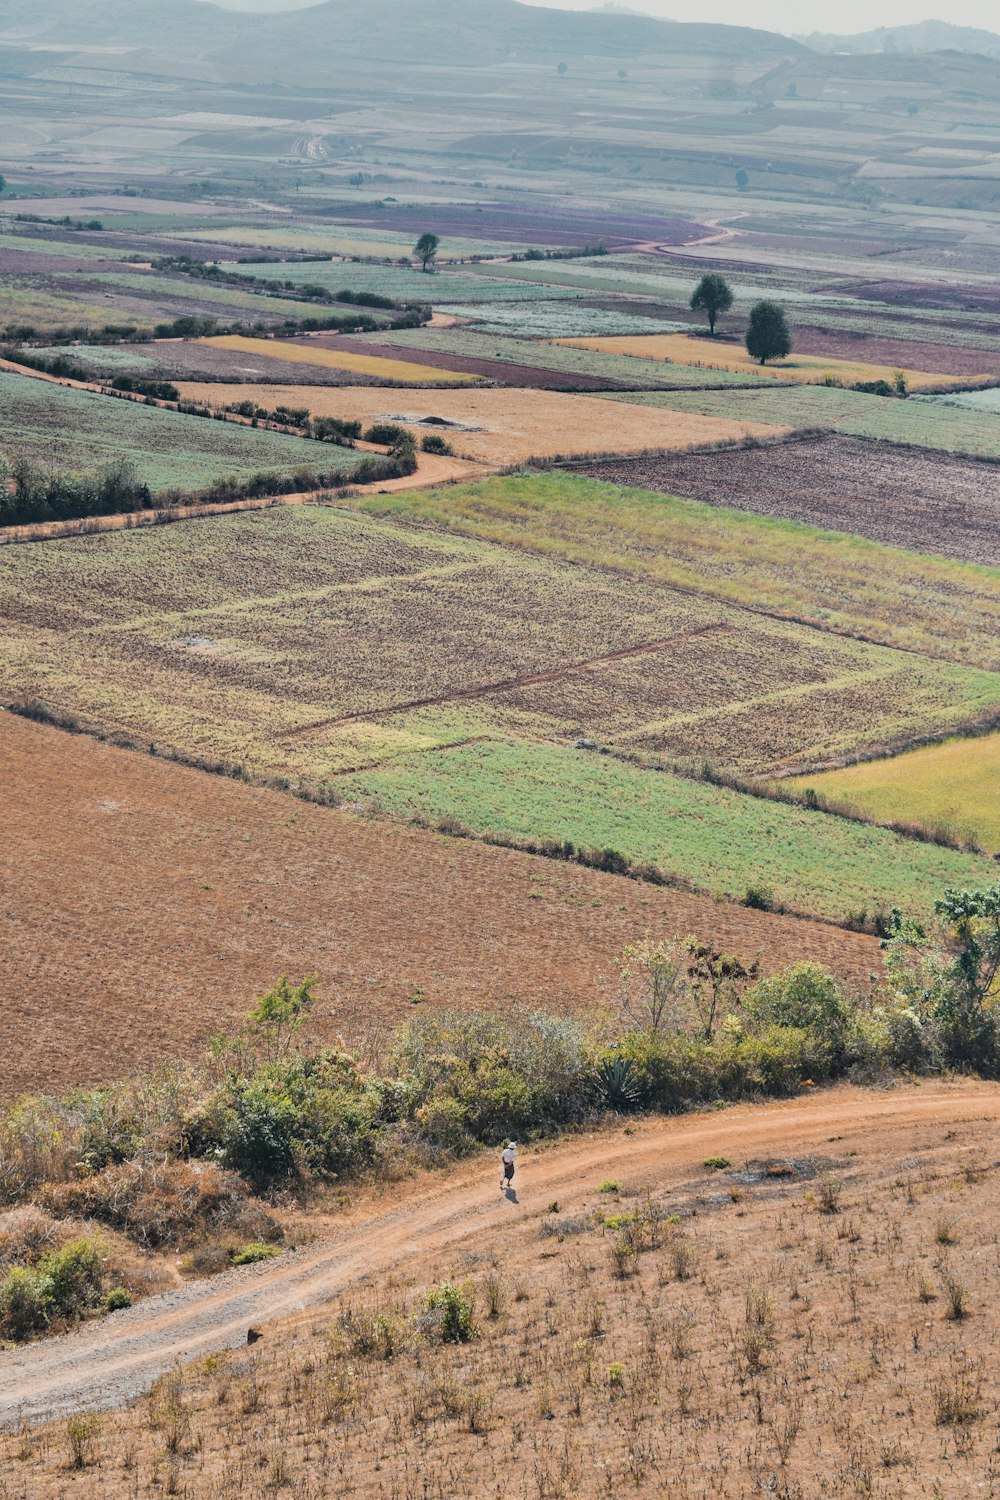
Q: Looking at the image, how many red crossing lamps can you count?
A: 0